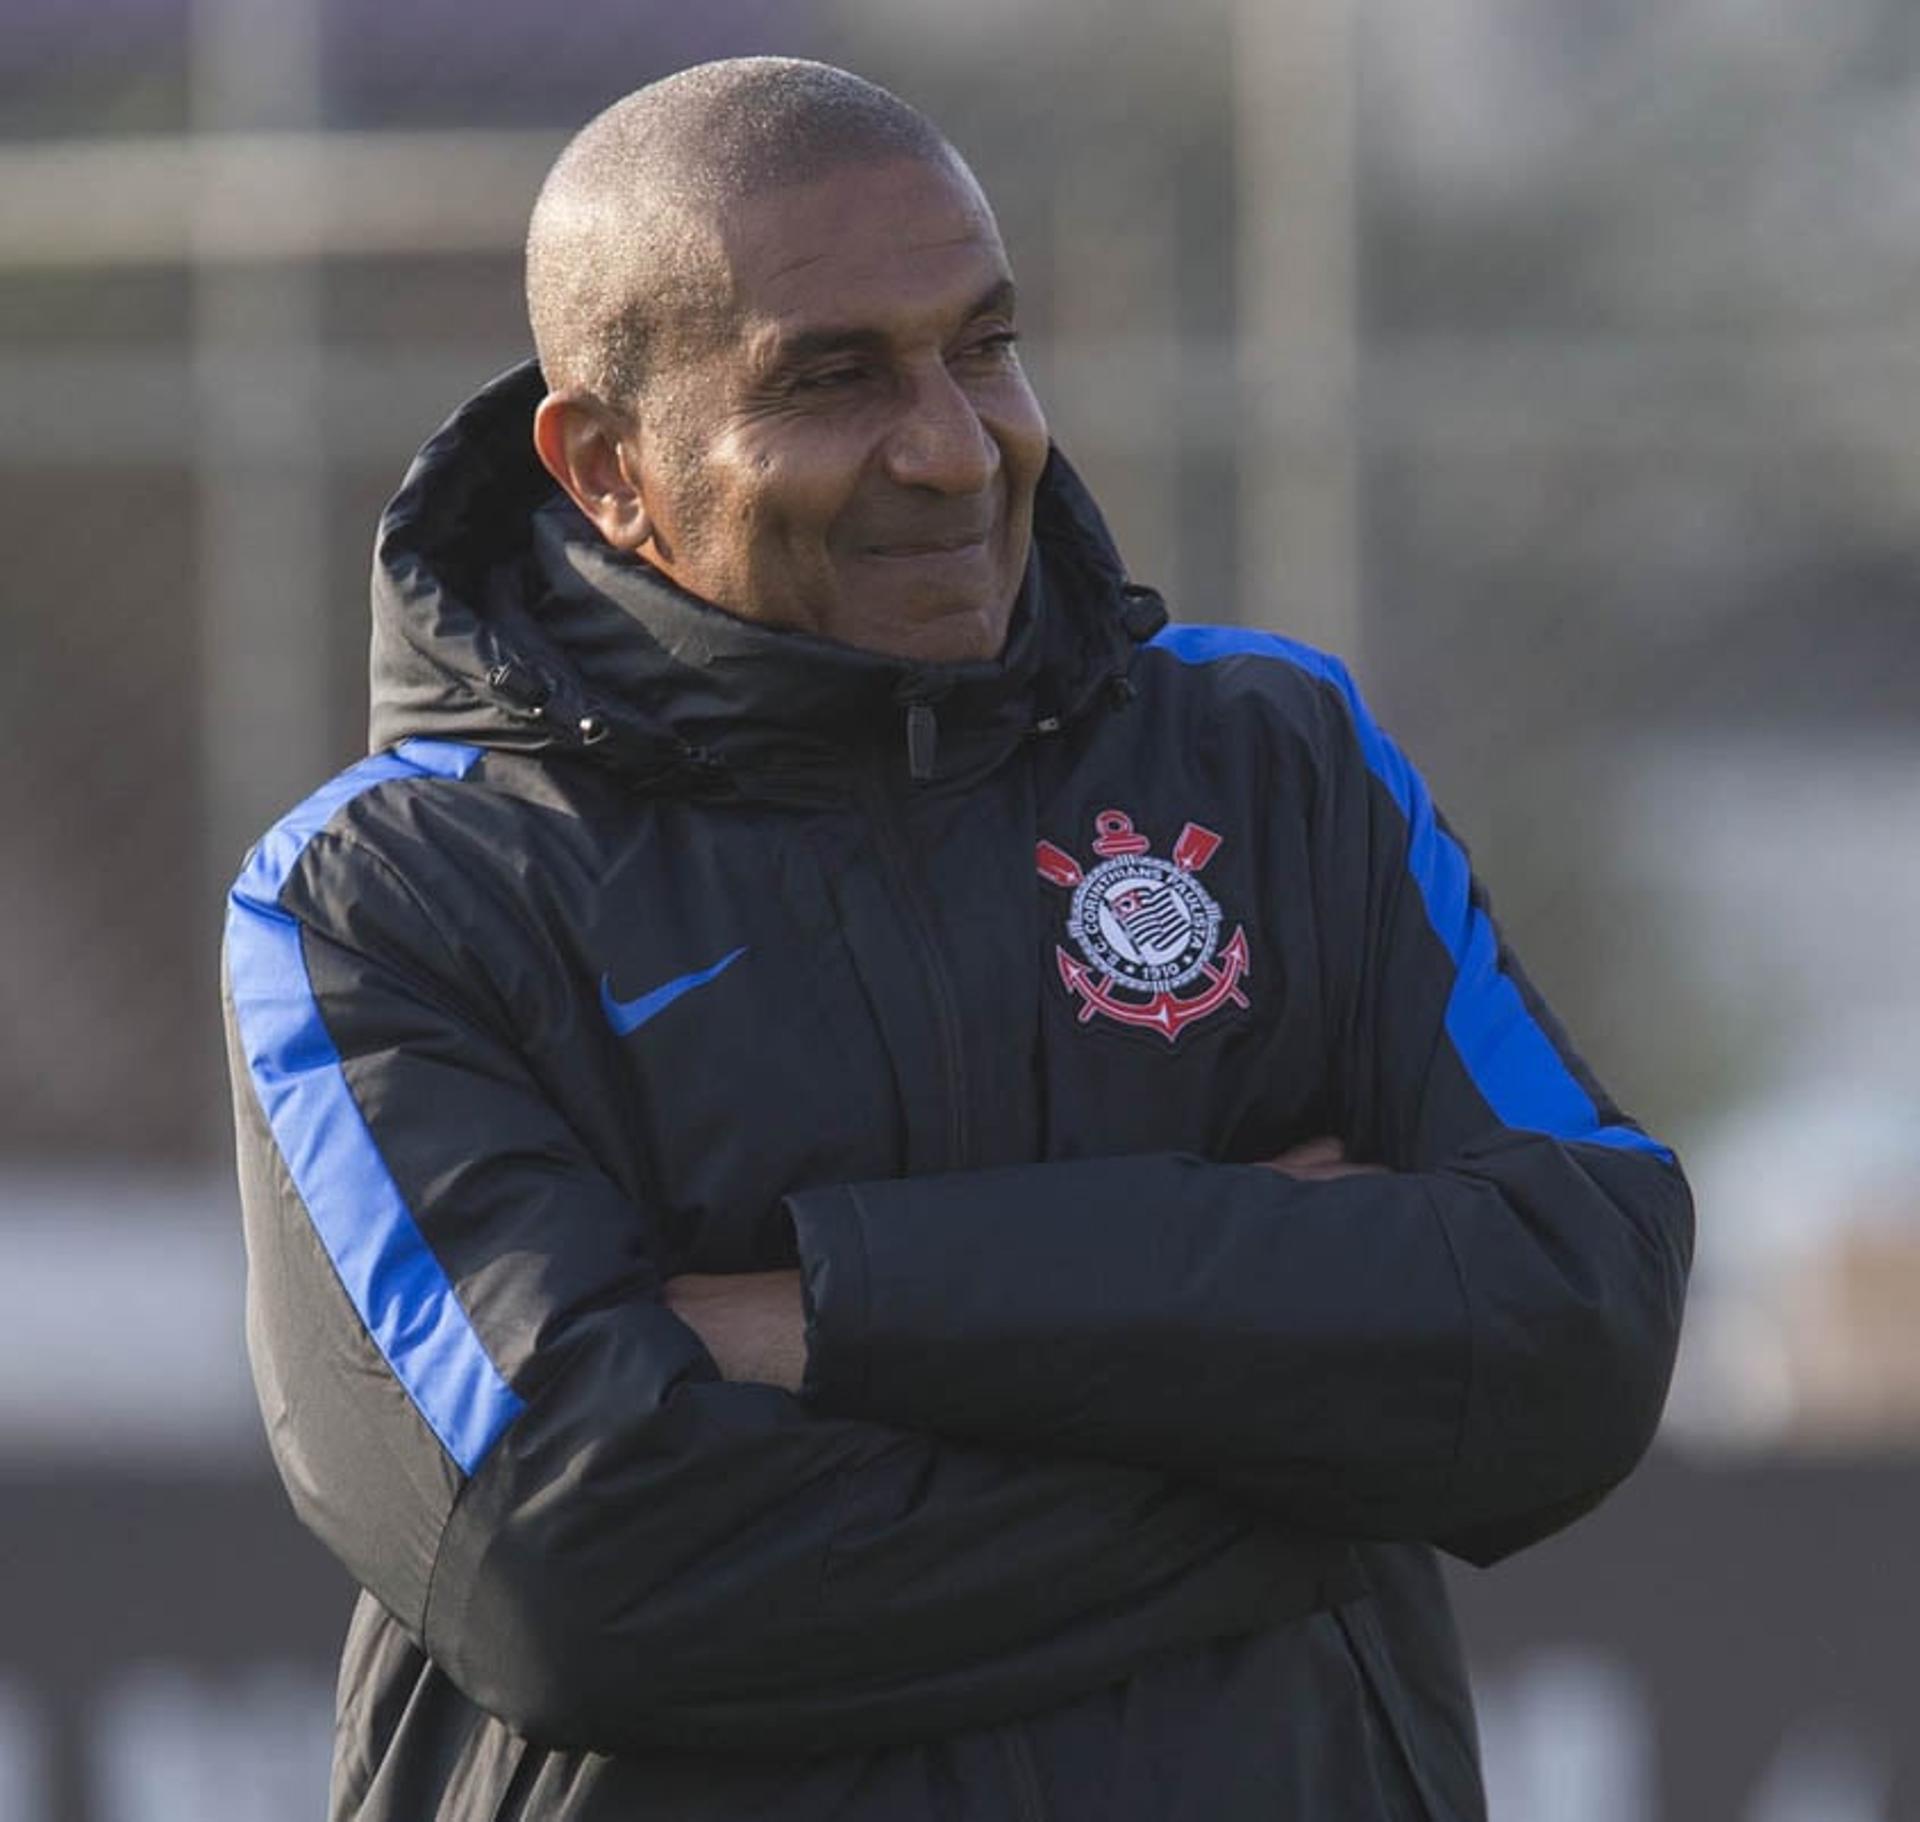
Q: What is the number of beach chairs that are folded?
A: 0